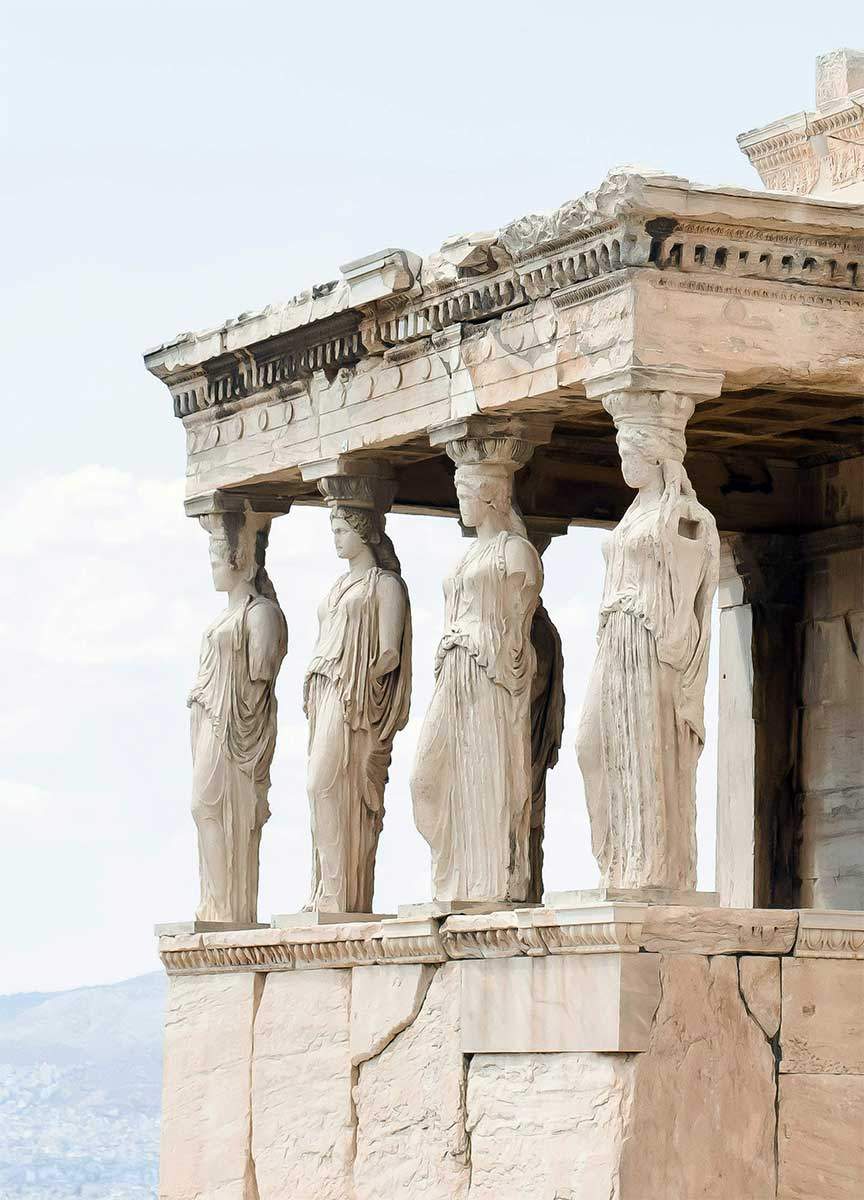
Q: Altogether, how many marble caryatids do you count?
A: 5